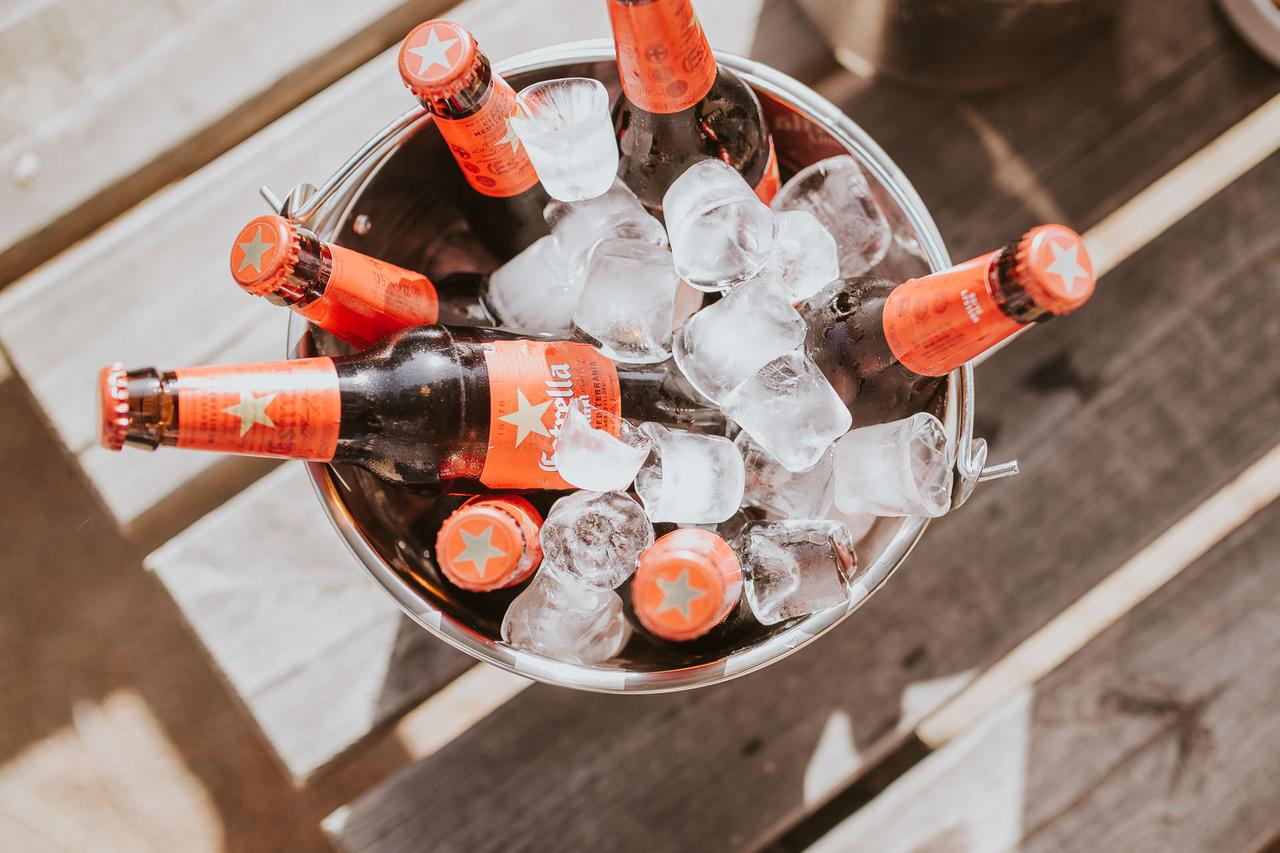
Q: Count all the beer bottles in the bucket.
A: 7